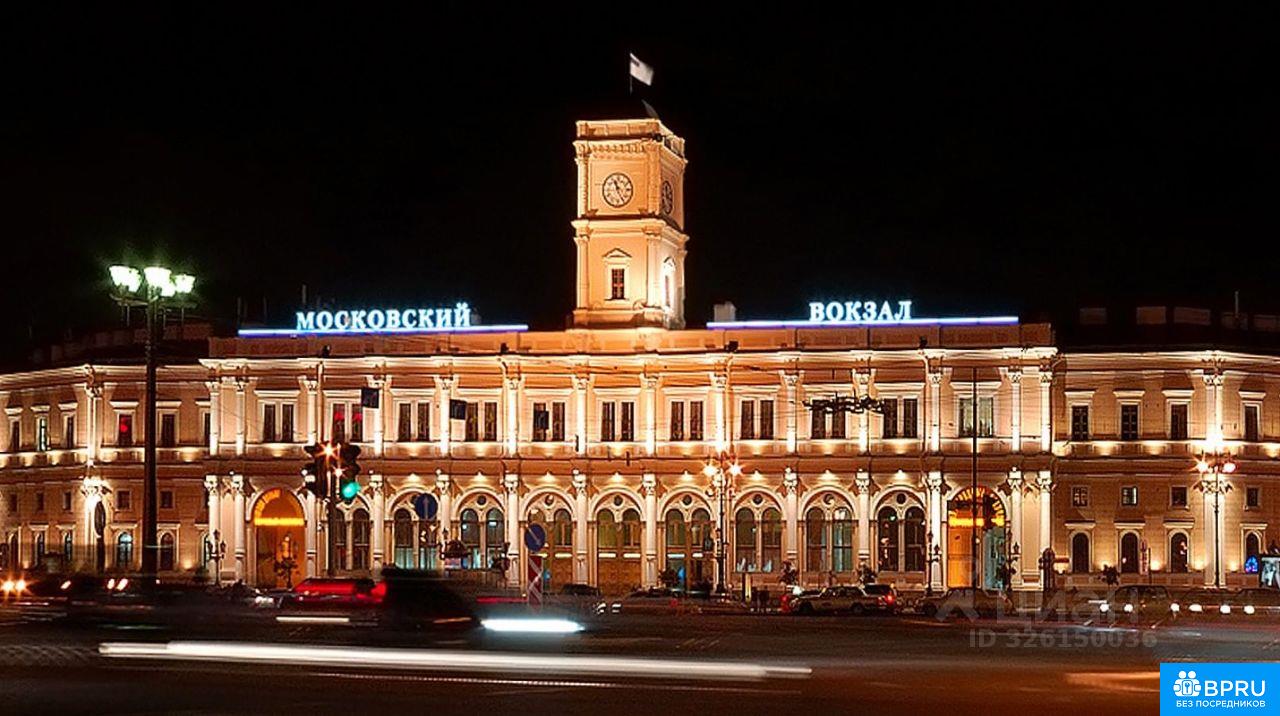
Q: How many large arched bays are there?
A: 11